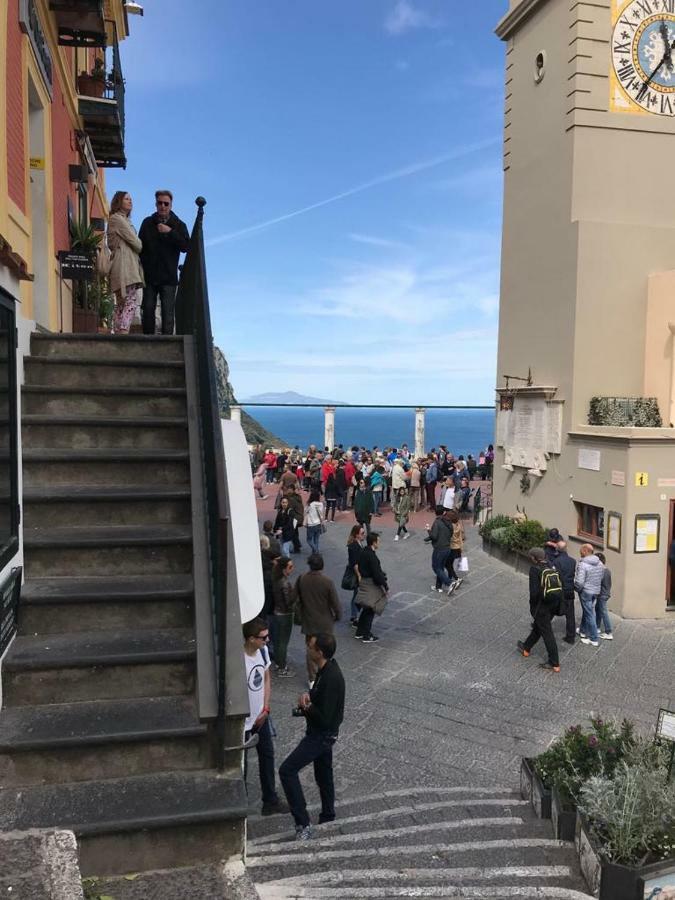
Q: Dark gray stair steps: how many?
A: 11